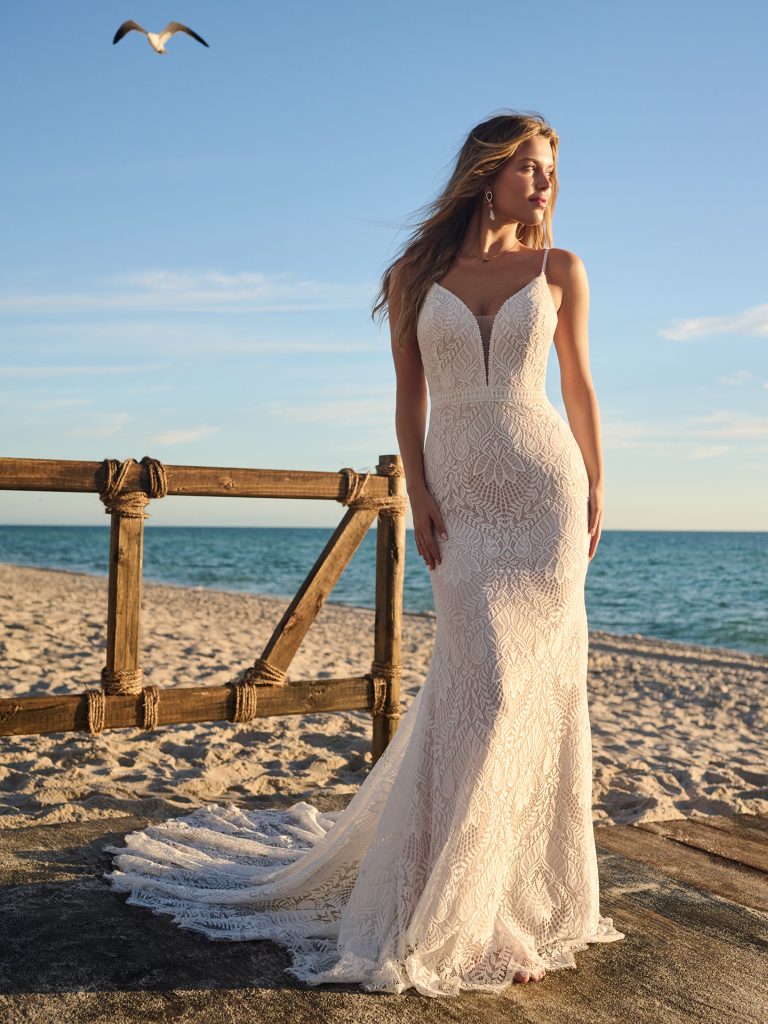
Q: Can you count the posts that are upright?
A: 2